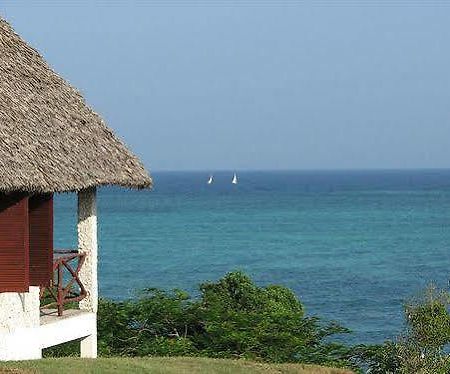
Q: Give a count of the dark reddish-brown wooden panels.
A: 2